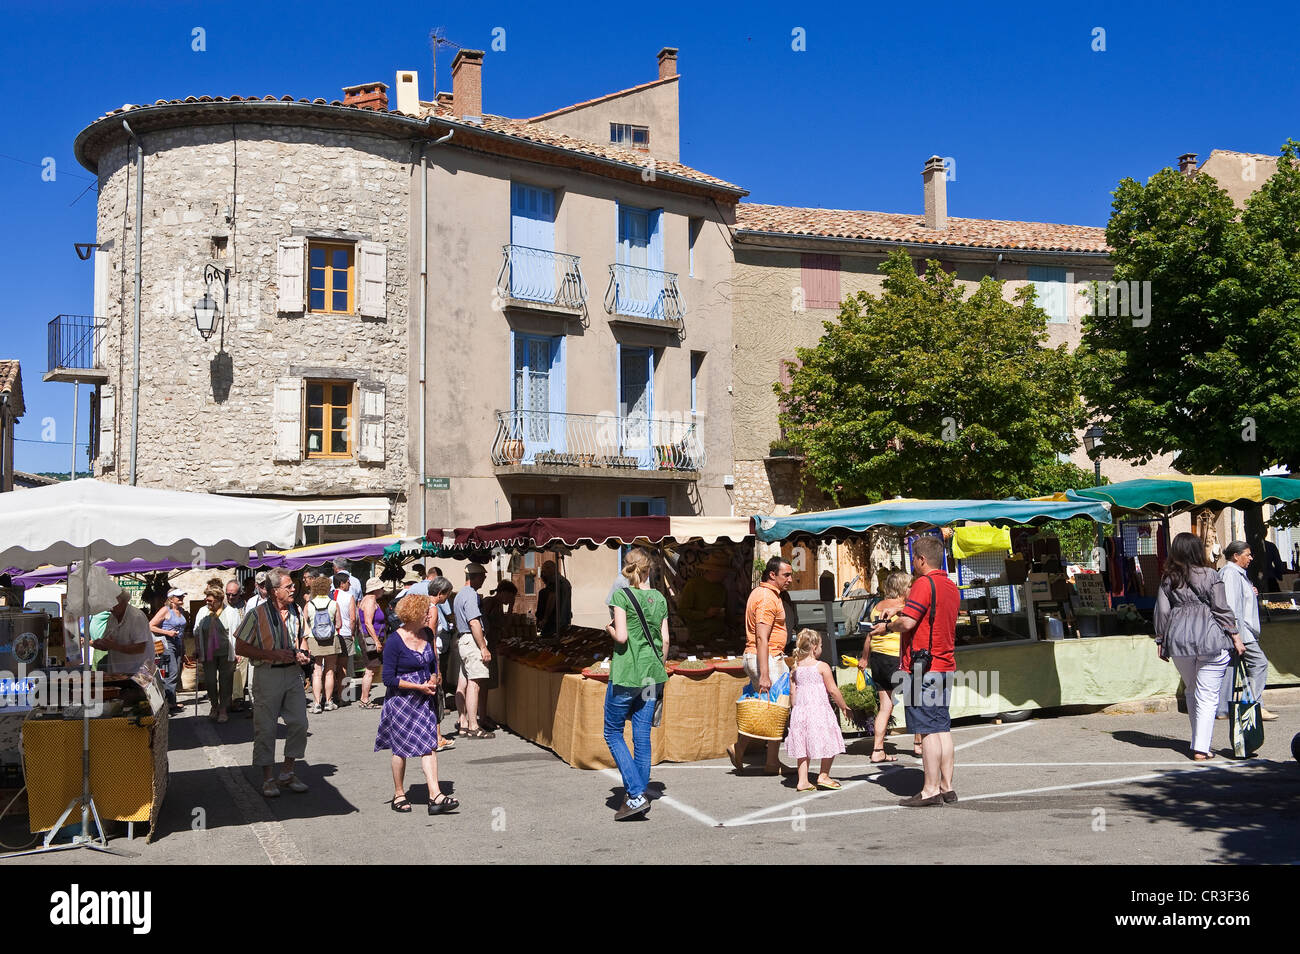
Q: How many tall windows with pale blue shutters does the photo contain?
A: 4